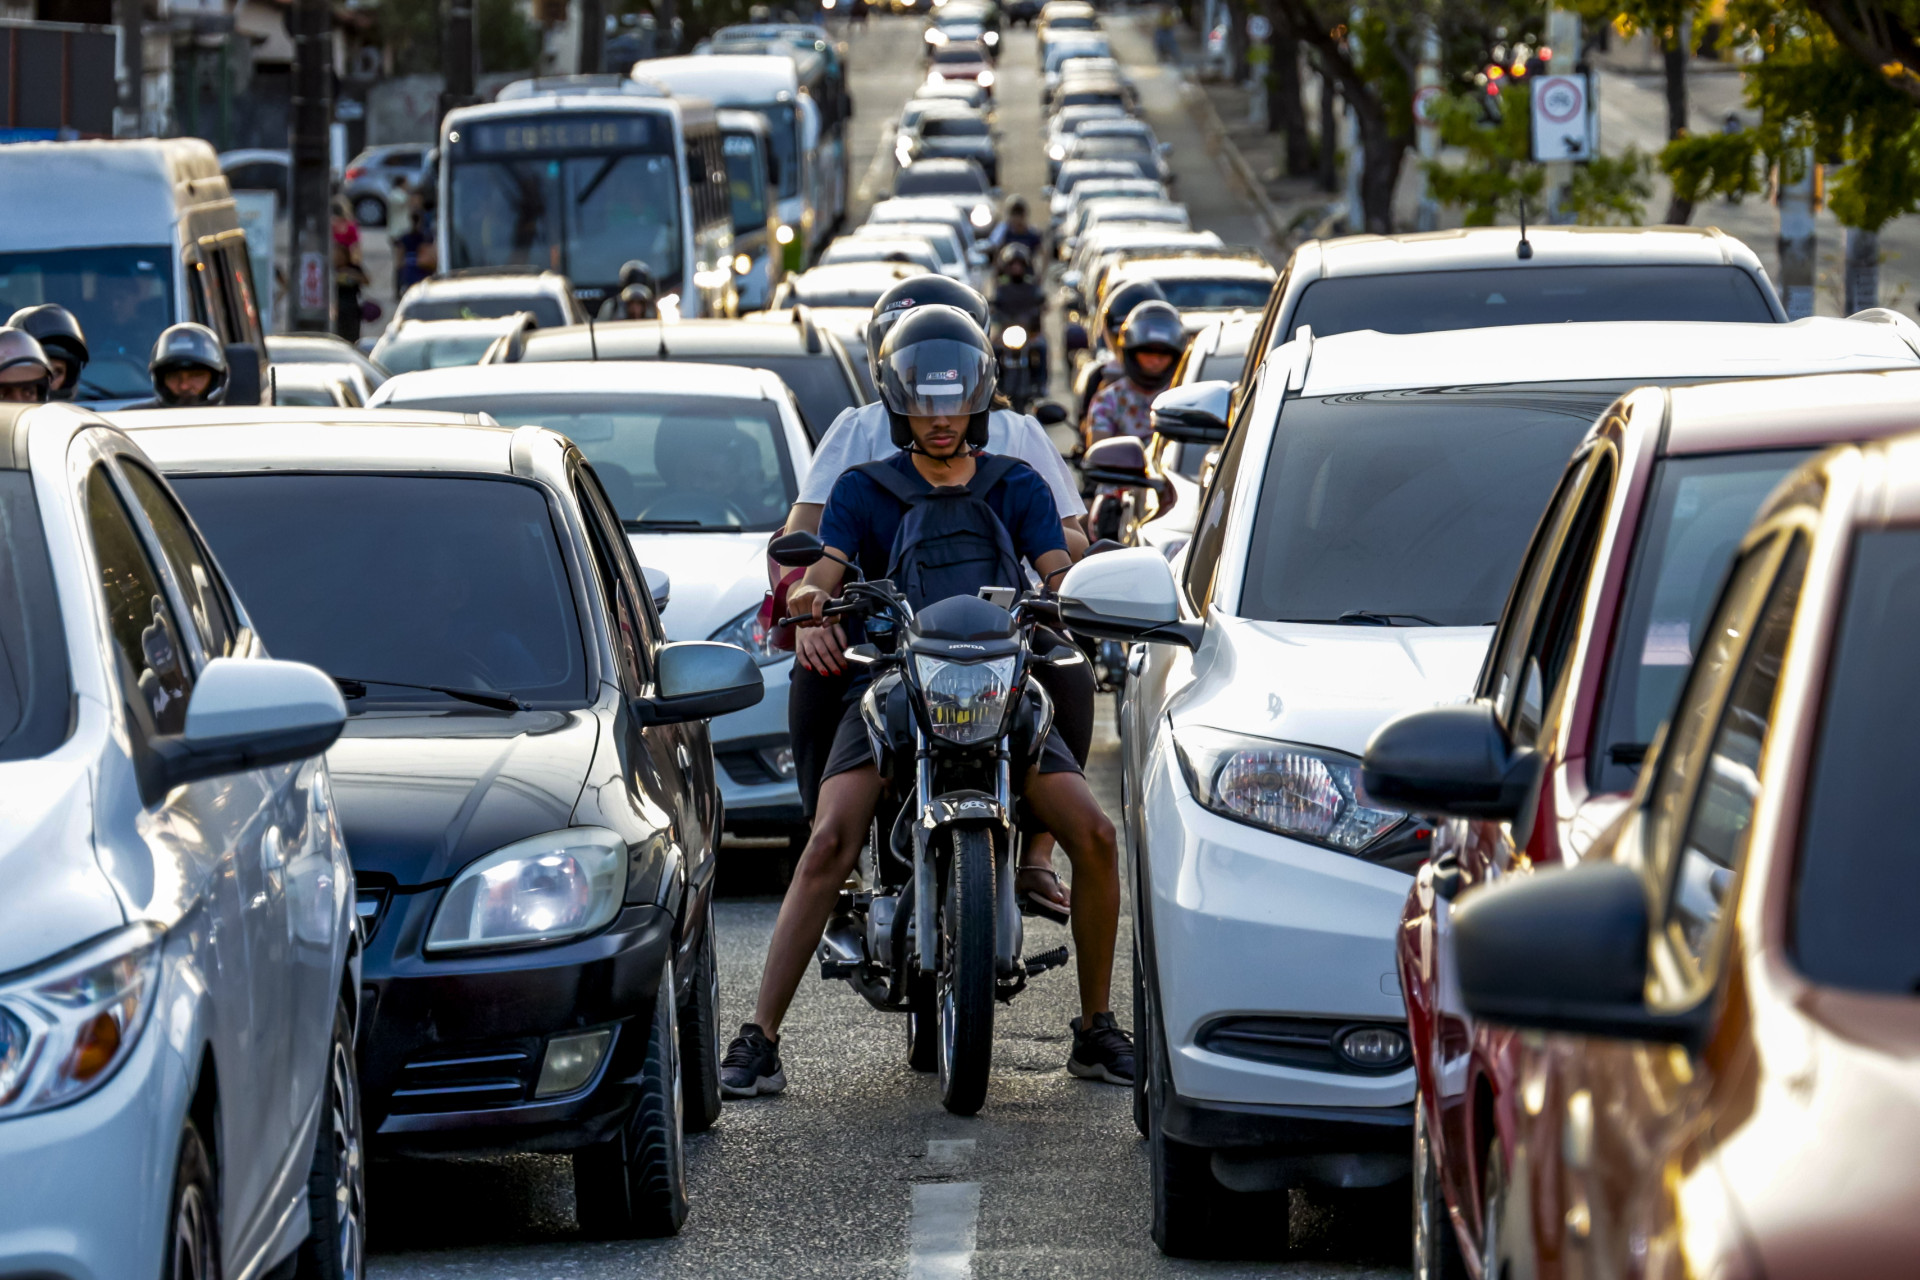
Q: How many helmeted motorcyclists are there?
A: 11